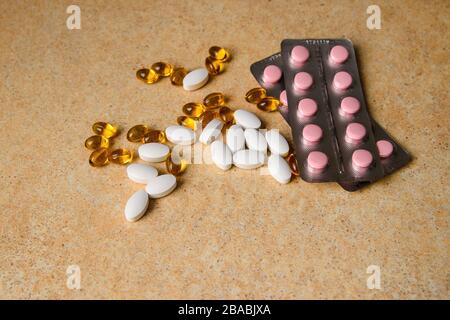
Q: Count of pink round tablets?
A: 13